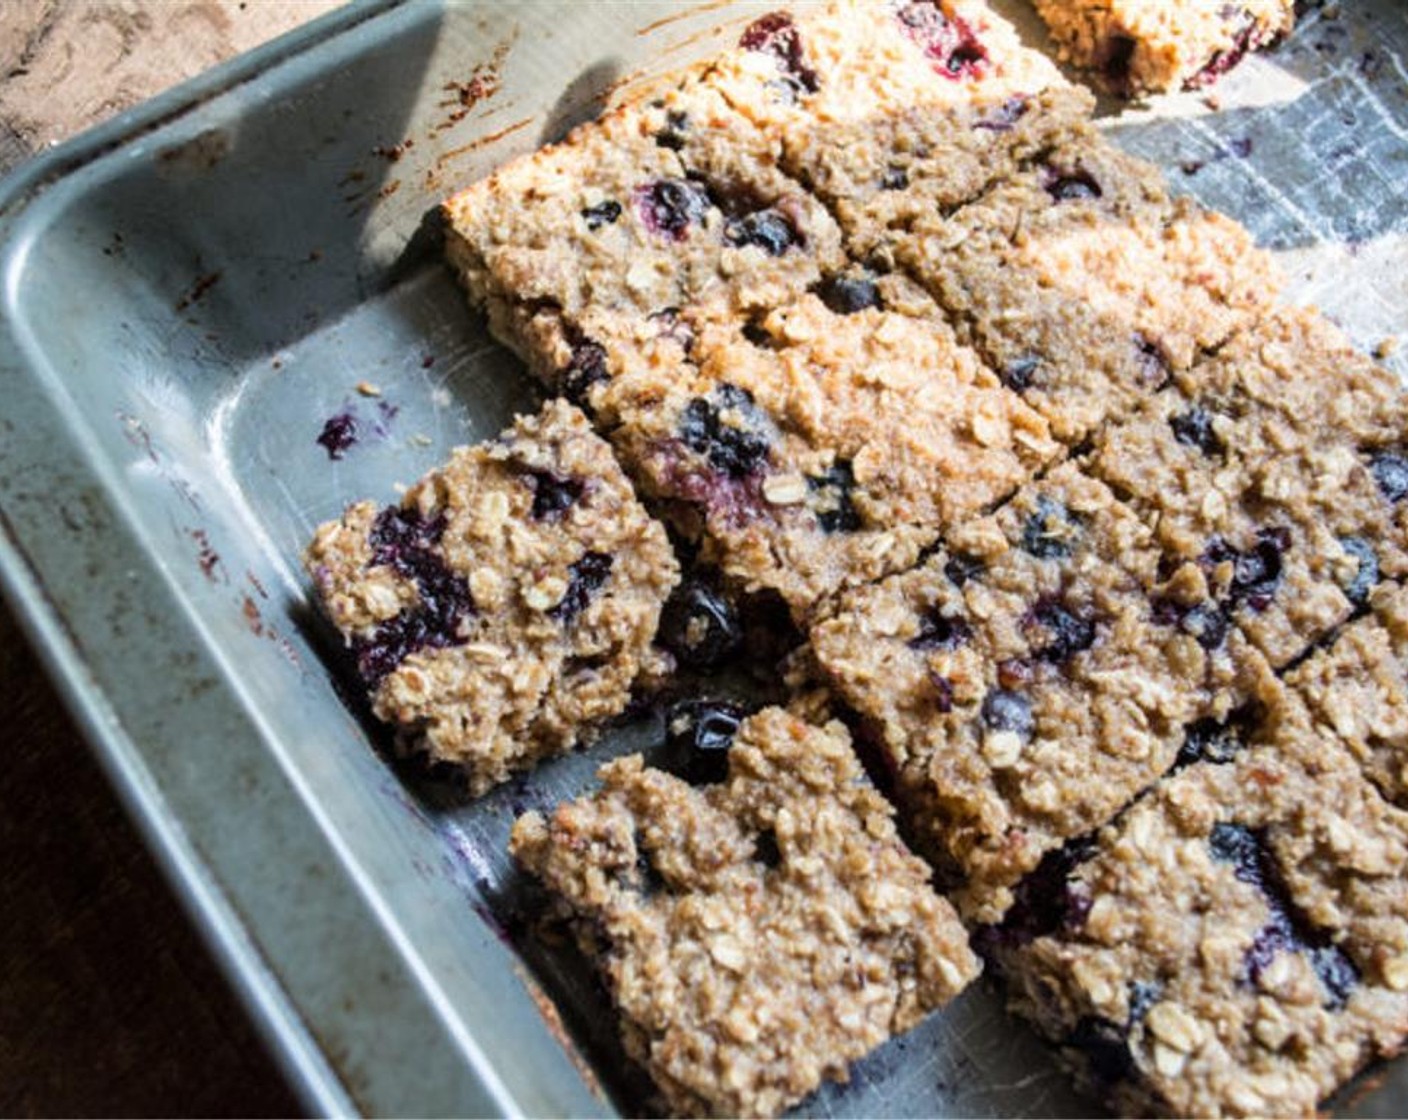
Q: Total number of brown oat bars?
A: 11